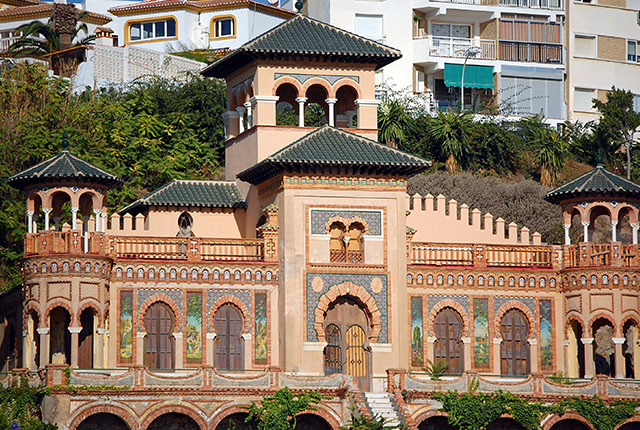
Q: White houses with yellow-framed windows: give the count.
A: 1